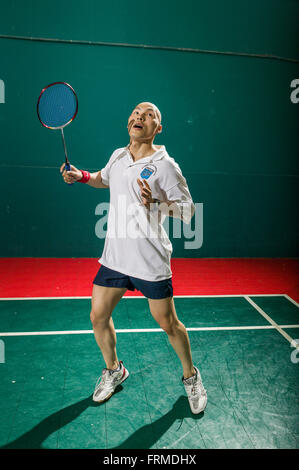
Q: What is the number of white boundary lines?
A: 4